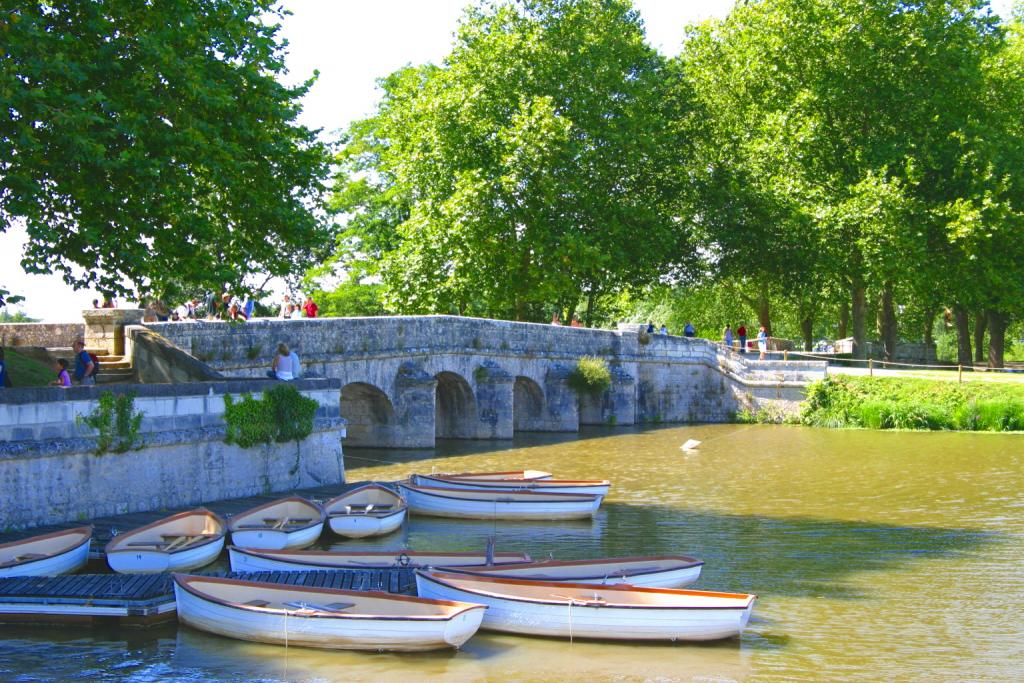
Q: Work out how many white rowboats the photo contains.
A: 11